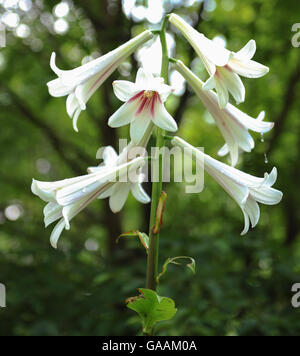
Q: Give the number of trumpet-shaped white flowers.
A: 7